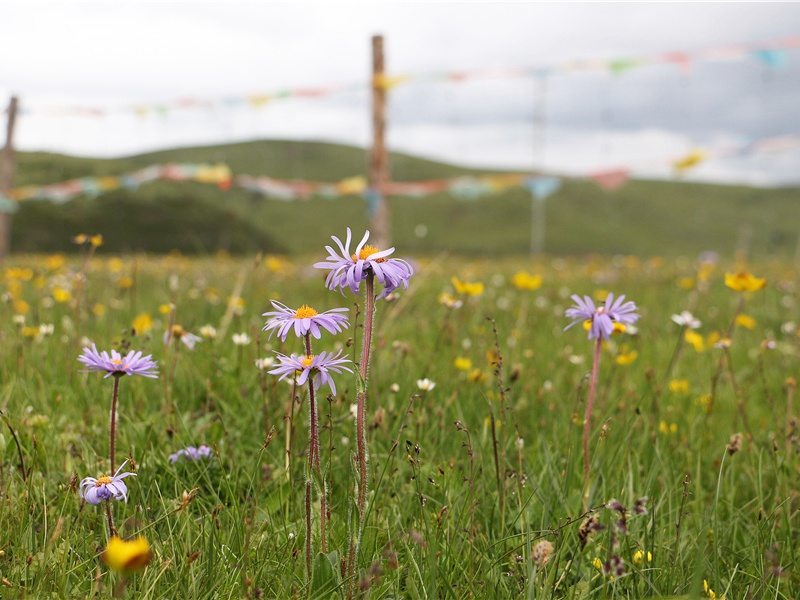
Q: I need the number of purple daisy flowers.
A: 6